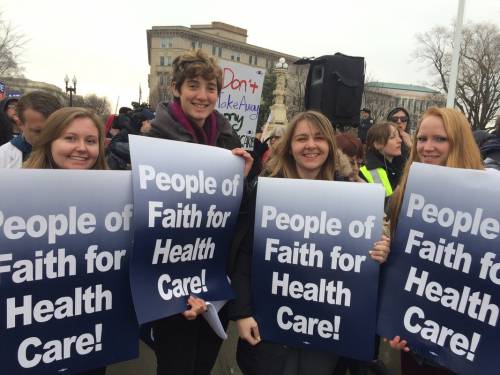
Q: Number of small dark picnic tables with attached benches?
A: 0